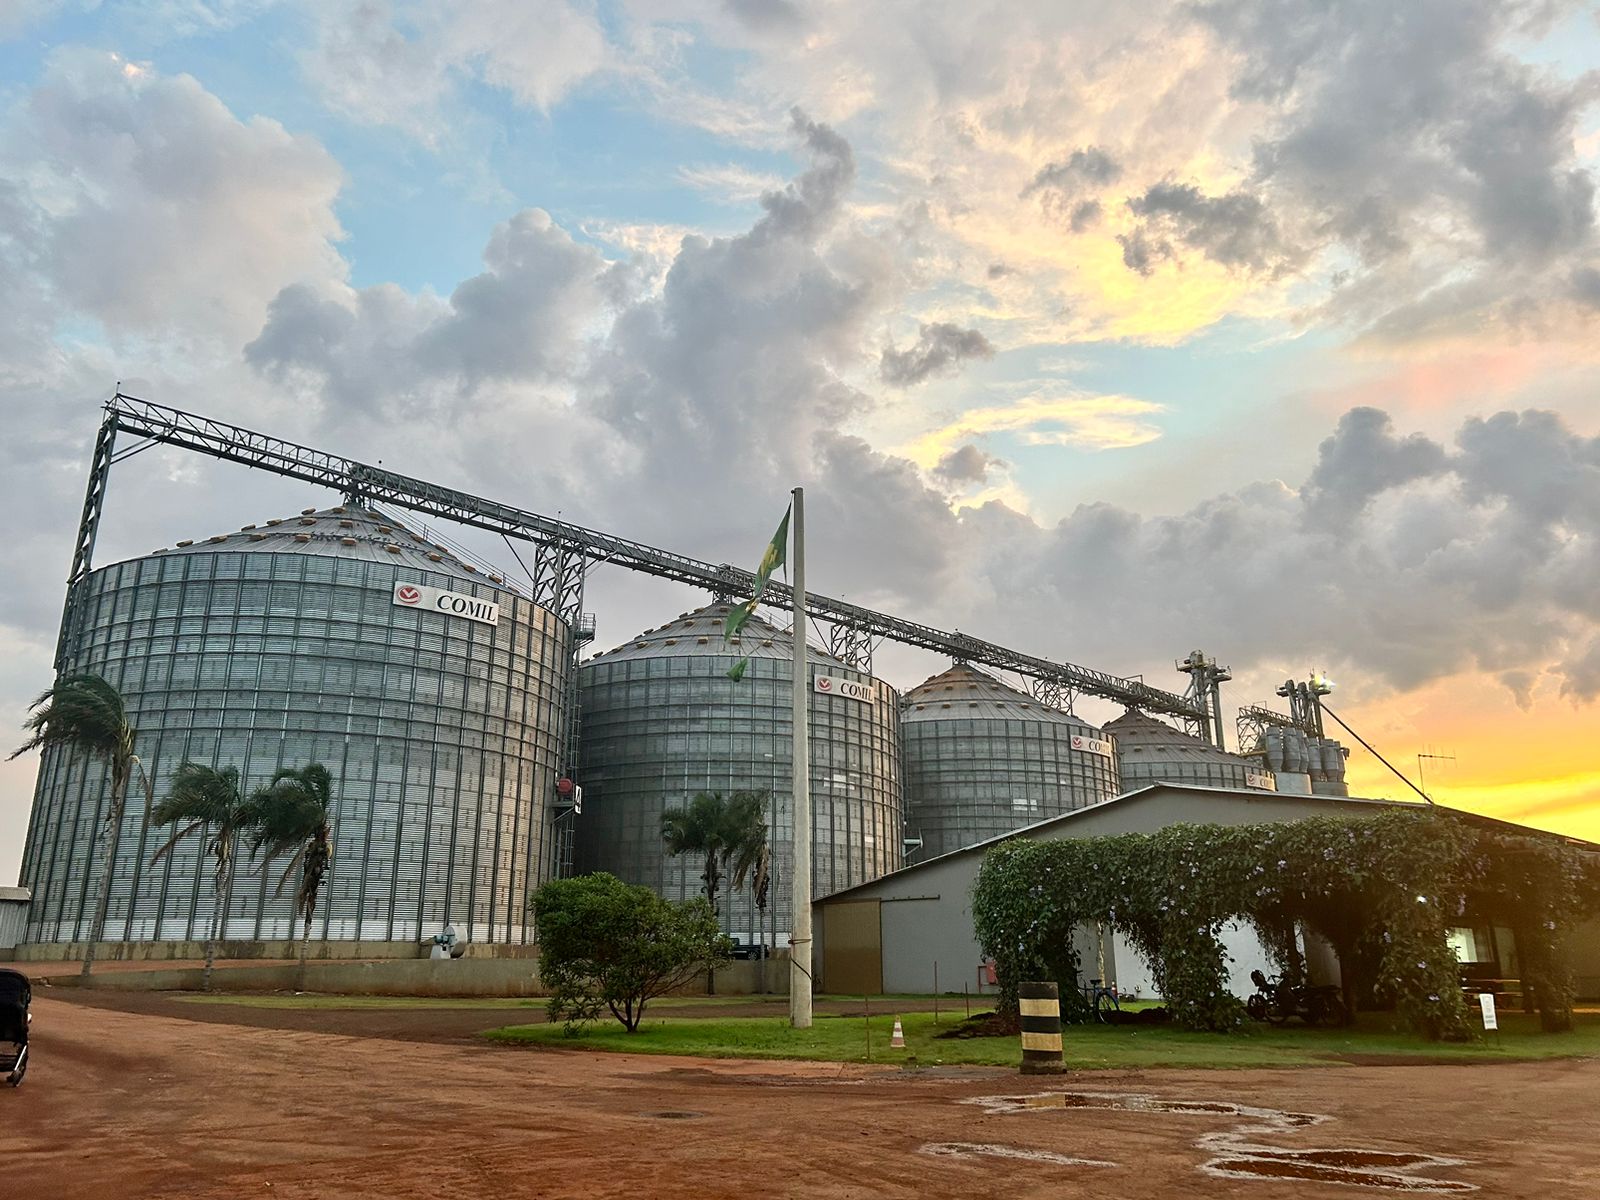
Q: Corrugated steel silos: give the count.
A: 4